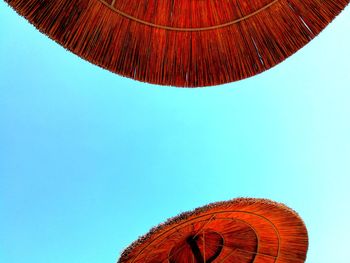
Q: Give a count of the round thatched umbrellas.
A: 2